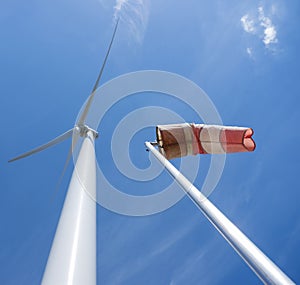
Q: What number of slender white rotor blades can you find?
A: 3